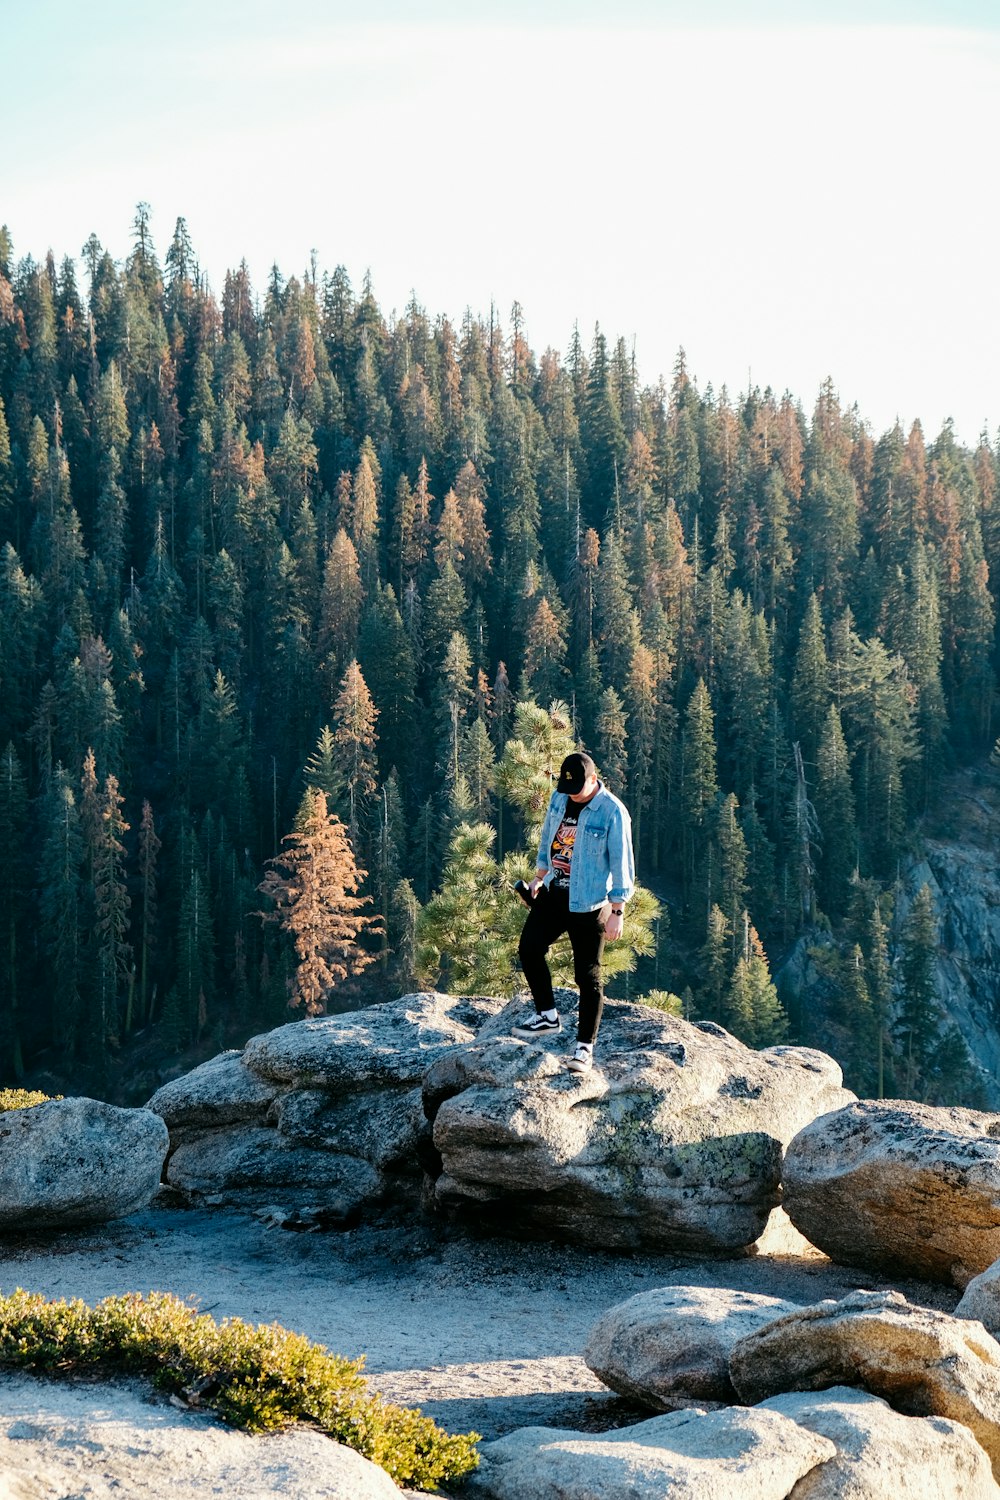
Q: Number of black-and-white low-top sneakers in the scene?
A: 2